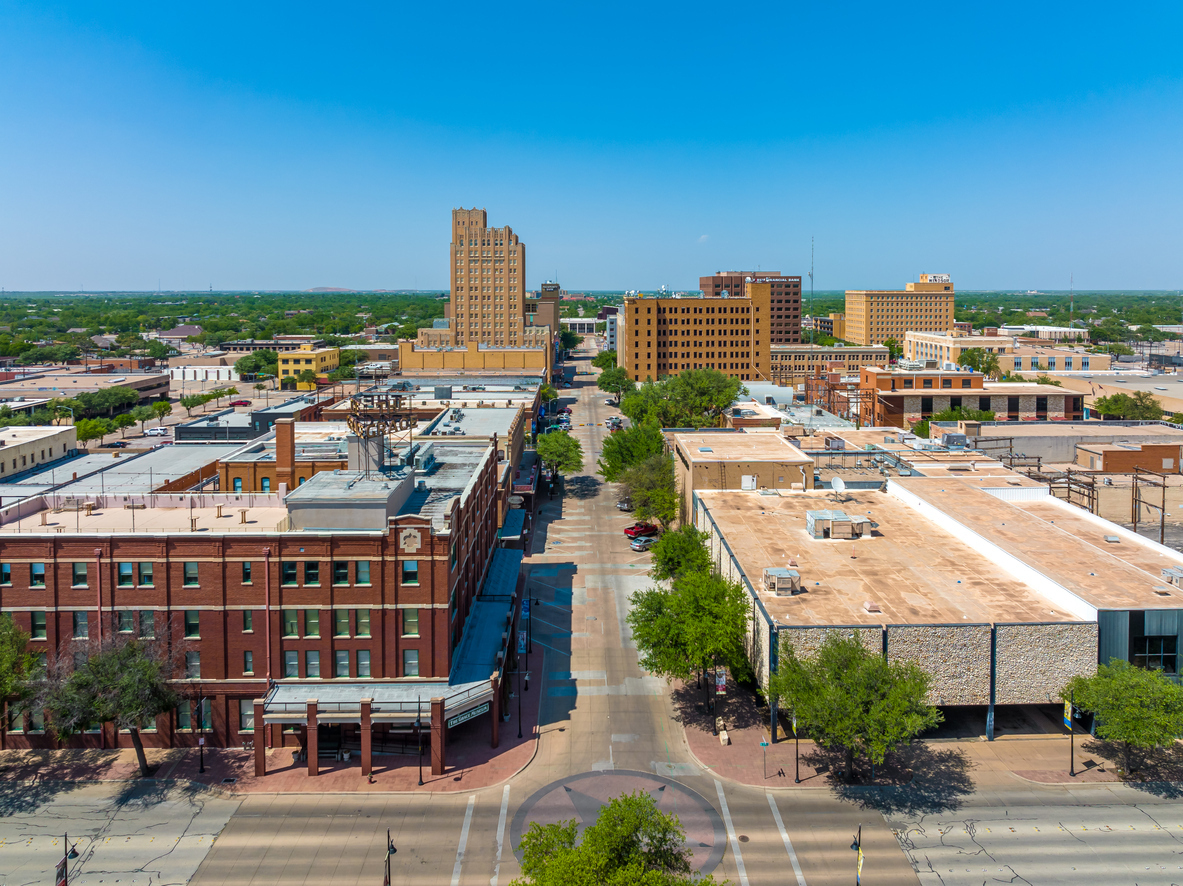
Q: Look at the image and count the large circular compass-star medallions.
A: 1